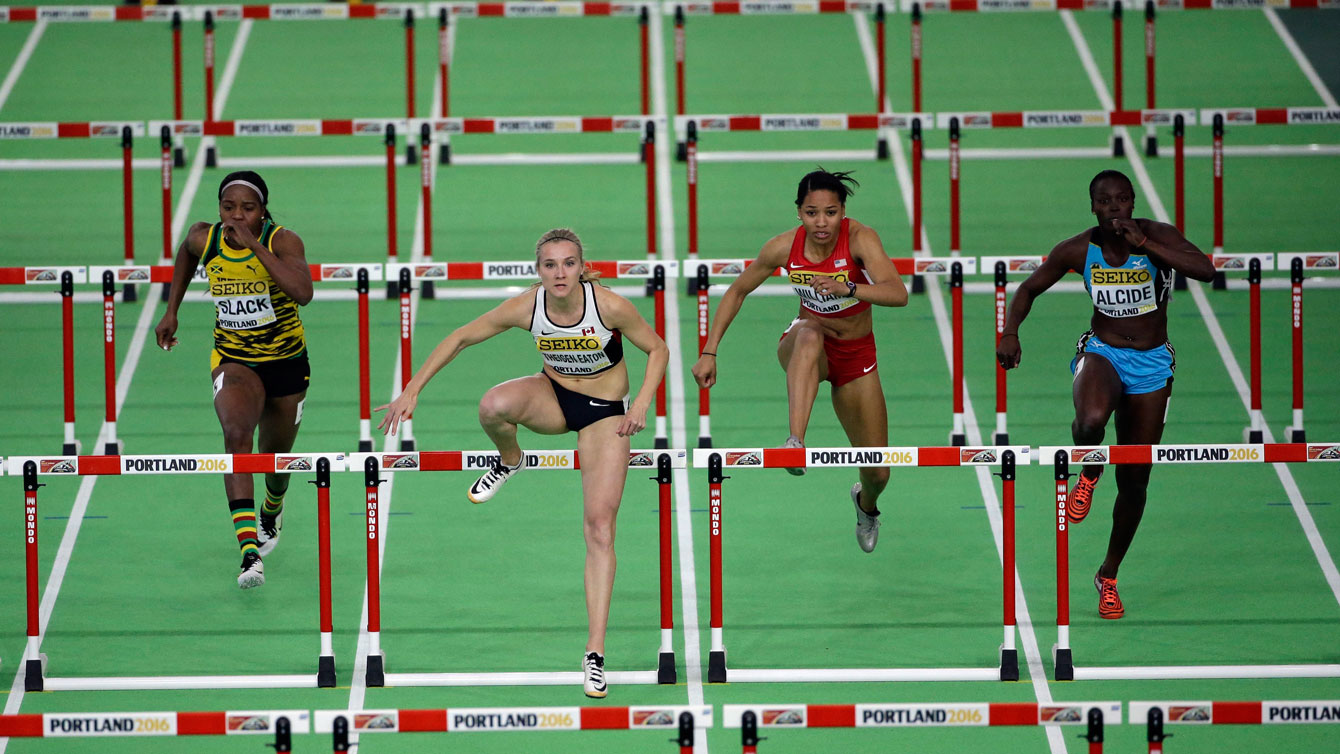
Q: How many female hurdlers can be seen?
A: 4